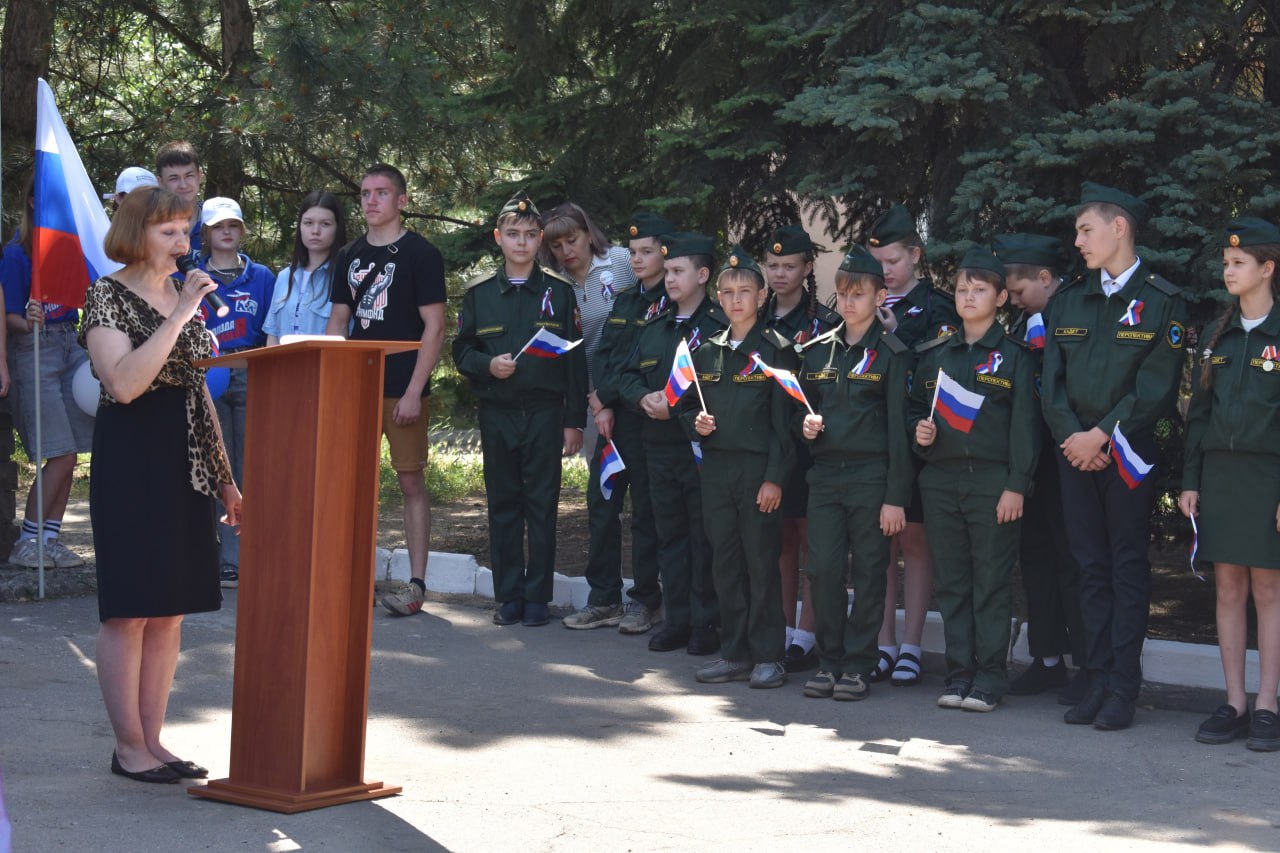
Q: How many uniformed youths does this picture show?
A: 11